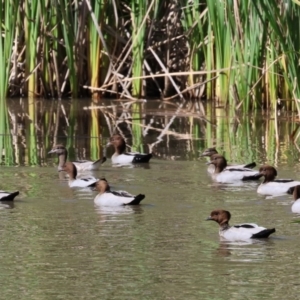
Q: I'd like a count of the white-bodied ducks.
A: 10